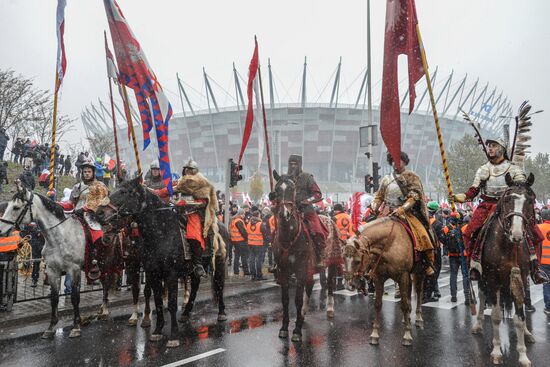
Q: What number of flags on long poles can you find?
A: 5